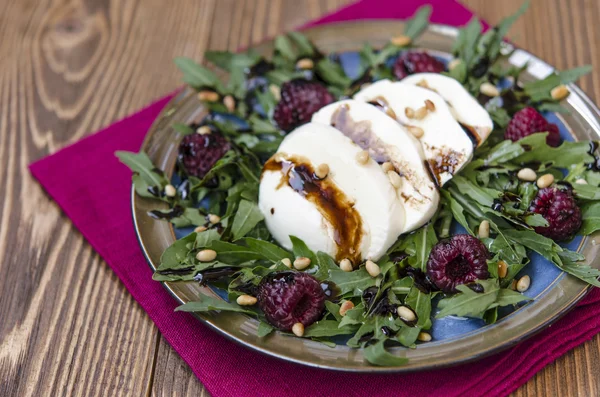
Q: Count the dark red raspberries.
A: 7